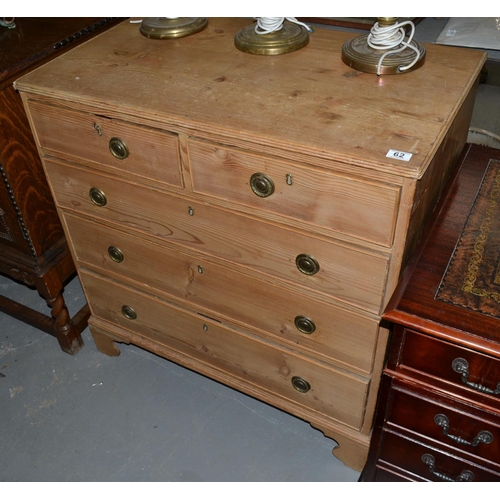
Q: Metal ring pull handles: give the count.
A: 8